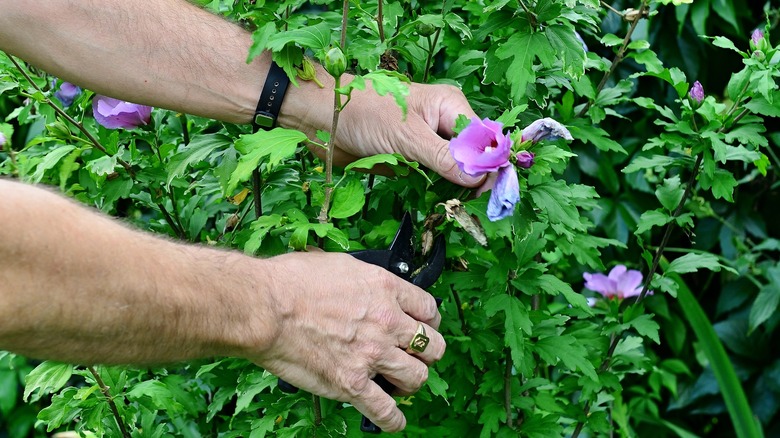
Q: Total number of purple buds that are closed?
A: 3